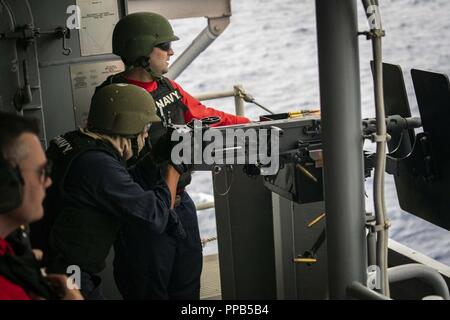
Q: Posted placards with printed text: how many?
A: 2